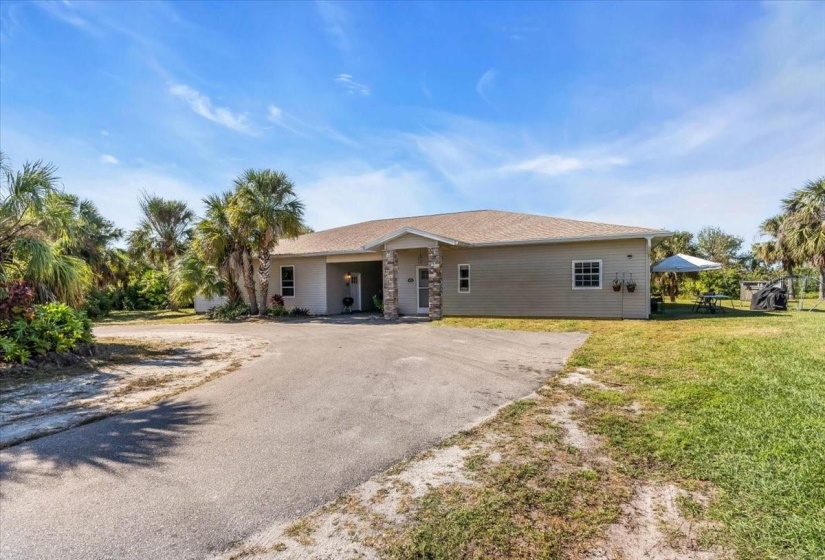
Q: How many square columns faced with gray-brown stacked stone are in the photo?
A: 2